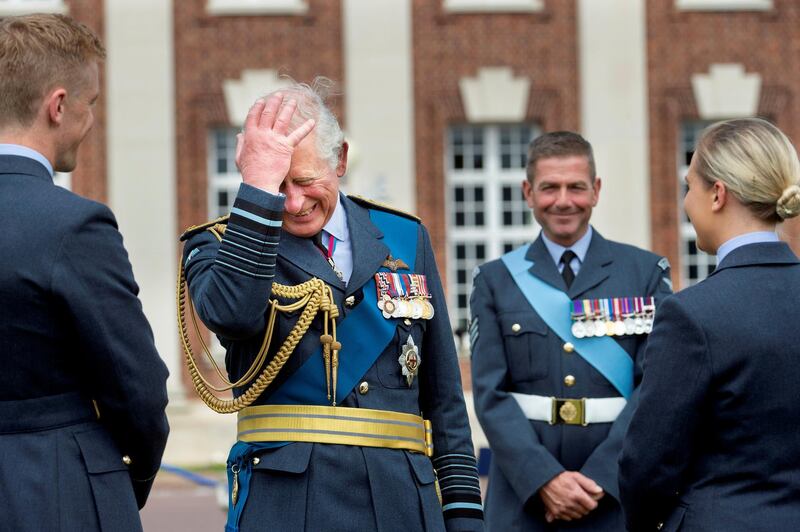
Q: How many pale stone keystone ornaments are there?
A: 3